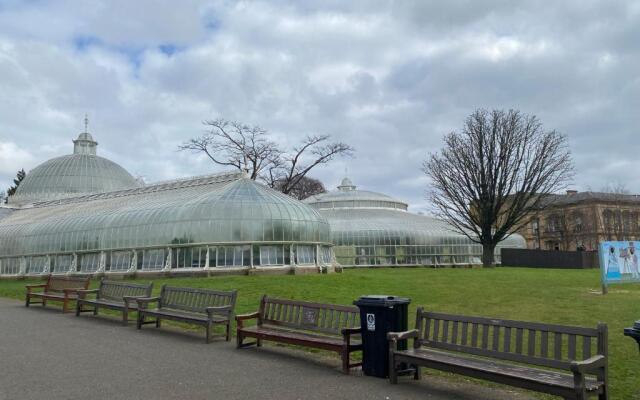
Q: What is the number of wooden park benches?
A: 5